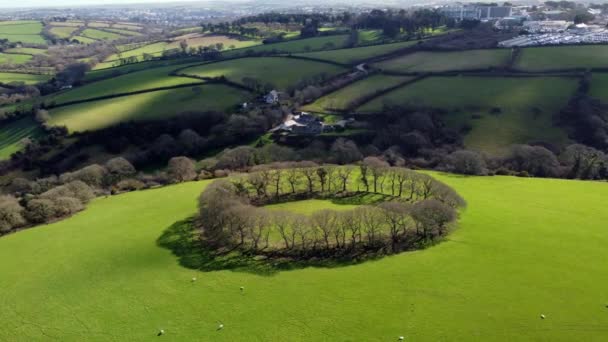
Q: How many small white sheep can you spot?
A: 6